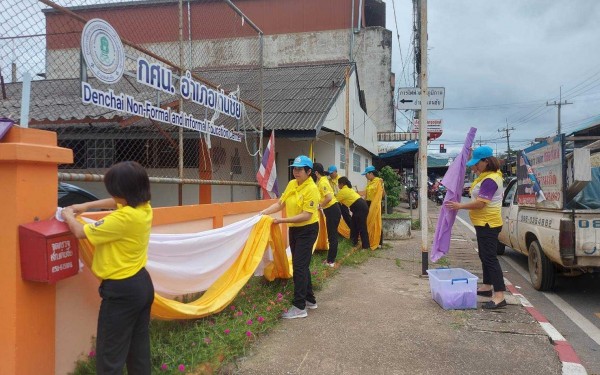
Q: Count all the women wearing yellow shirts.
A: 7